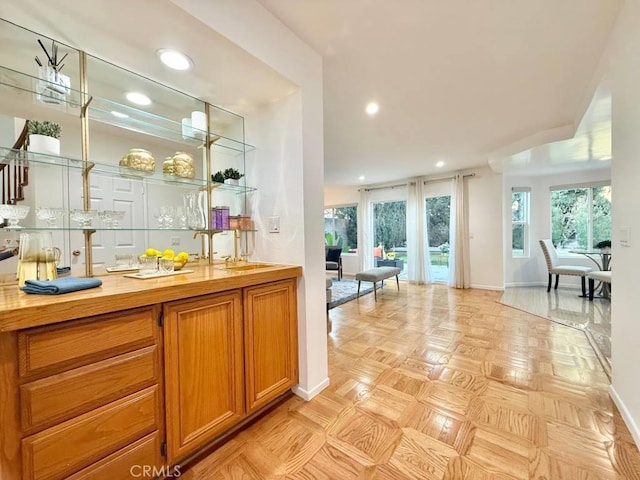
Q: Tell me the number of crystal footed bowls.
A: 4